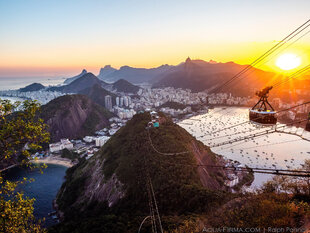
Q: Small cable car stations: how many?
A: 1